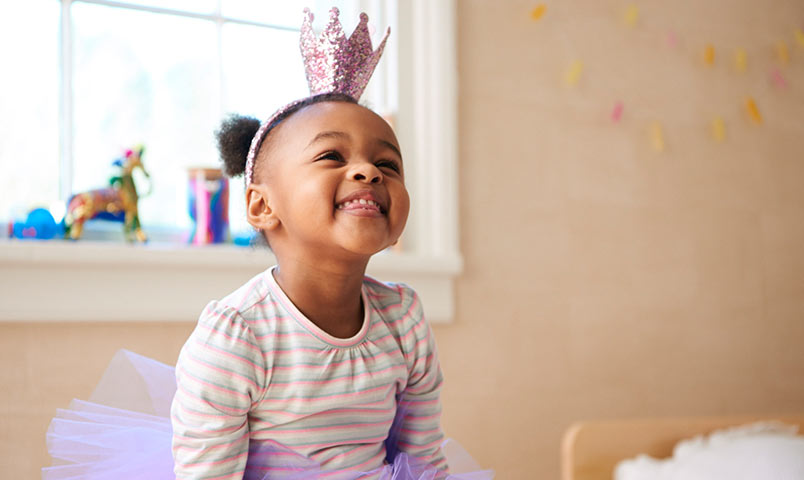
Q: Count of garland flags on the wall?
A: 13